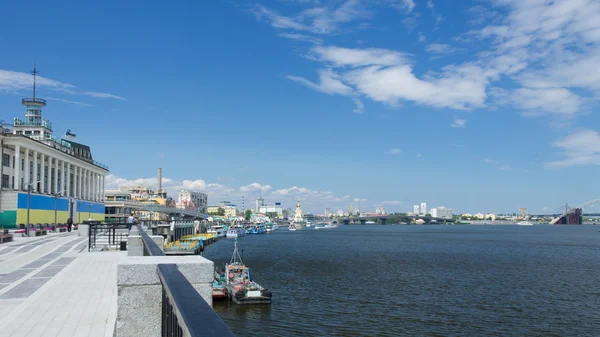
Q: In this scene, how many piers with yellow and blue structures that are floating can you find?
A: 2